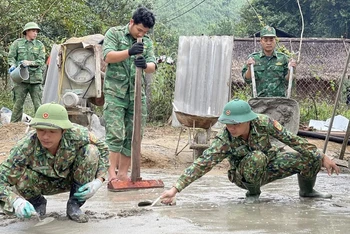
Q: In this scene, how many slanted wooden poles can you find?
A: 2